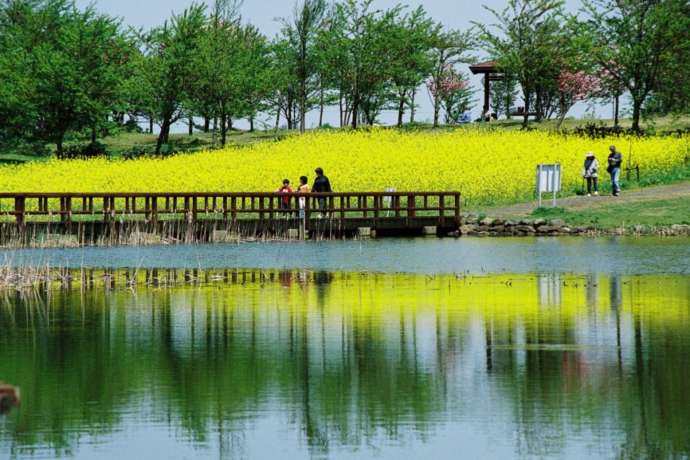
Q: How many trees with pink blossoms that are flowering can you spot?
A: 2